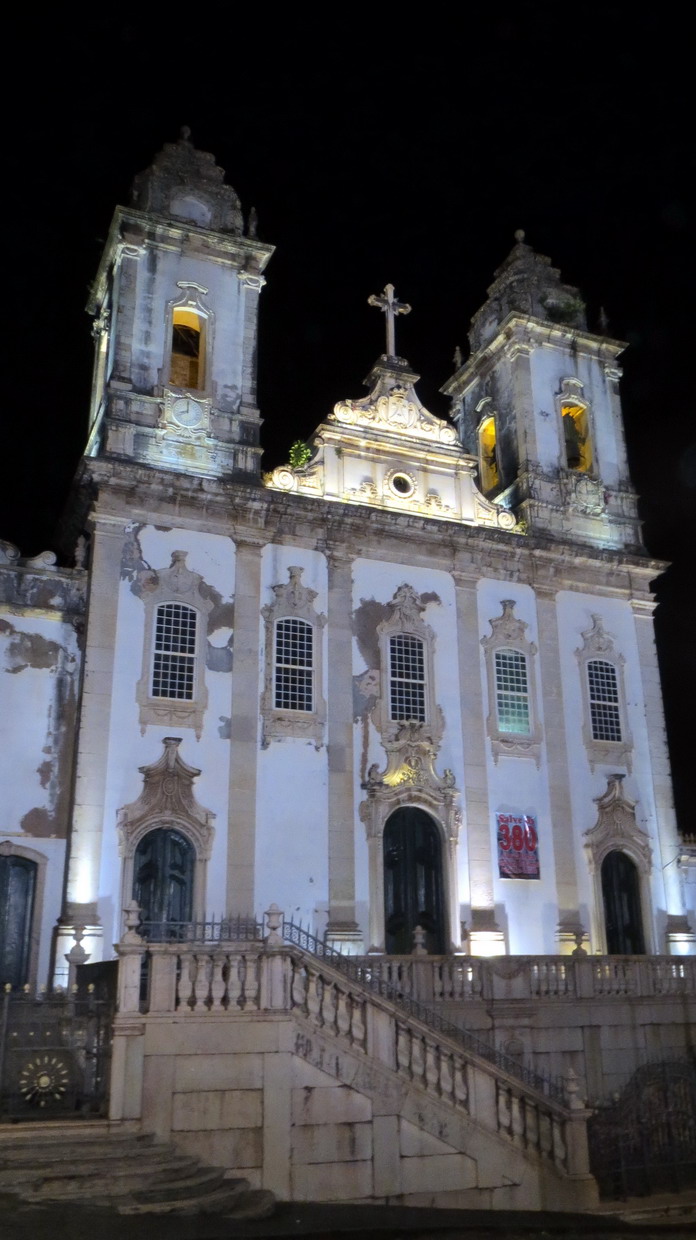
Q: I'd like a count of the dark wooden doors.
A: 4